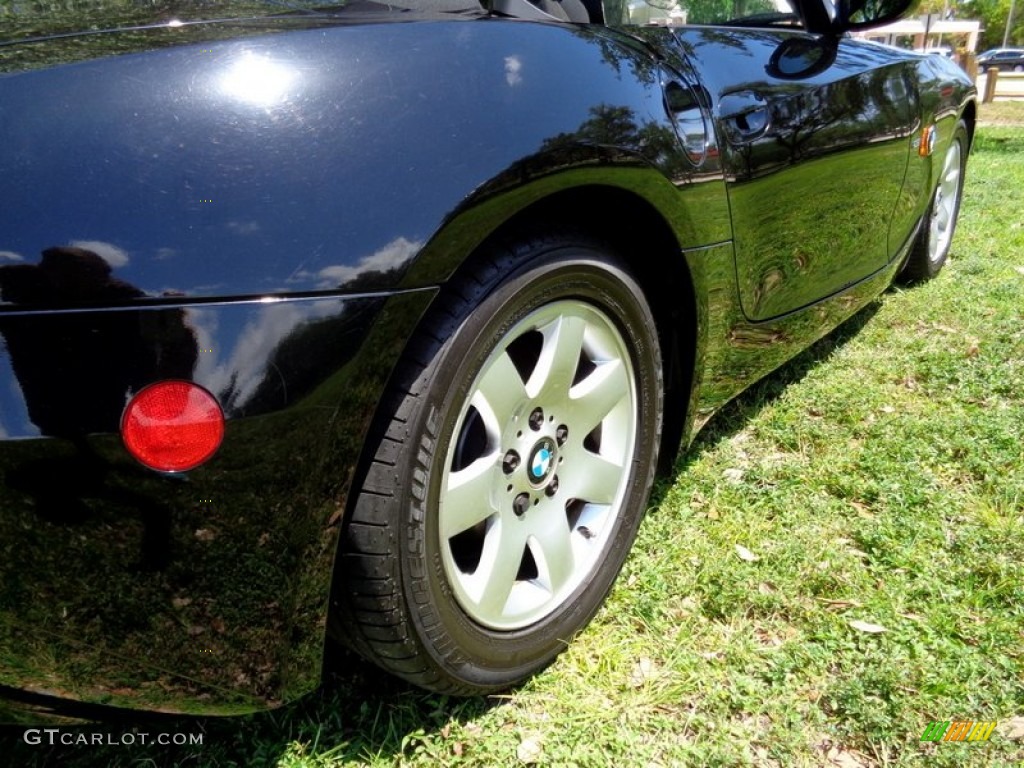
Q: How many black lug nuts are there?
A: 5